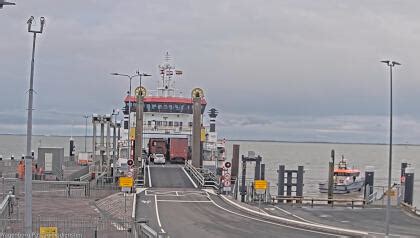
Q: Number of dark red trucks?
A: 2